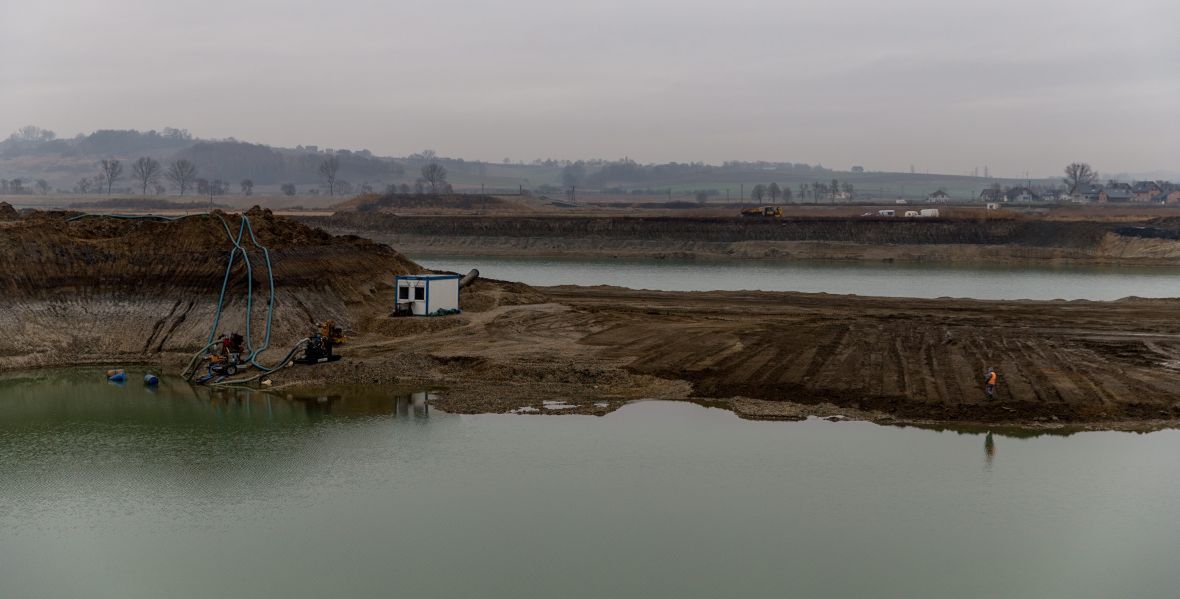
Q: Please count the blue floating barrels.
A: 2